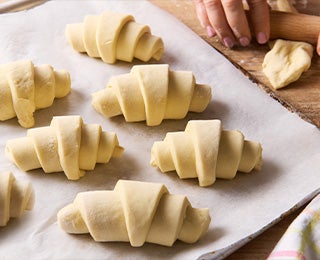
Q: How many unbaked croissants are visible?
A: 7